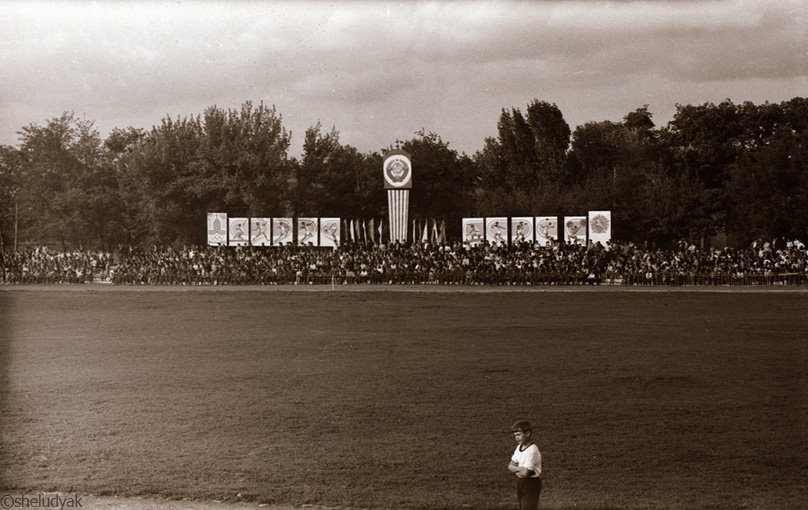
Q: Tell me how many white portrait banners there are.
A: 12